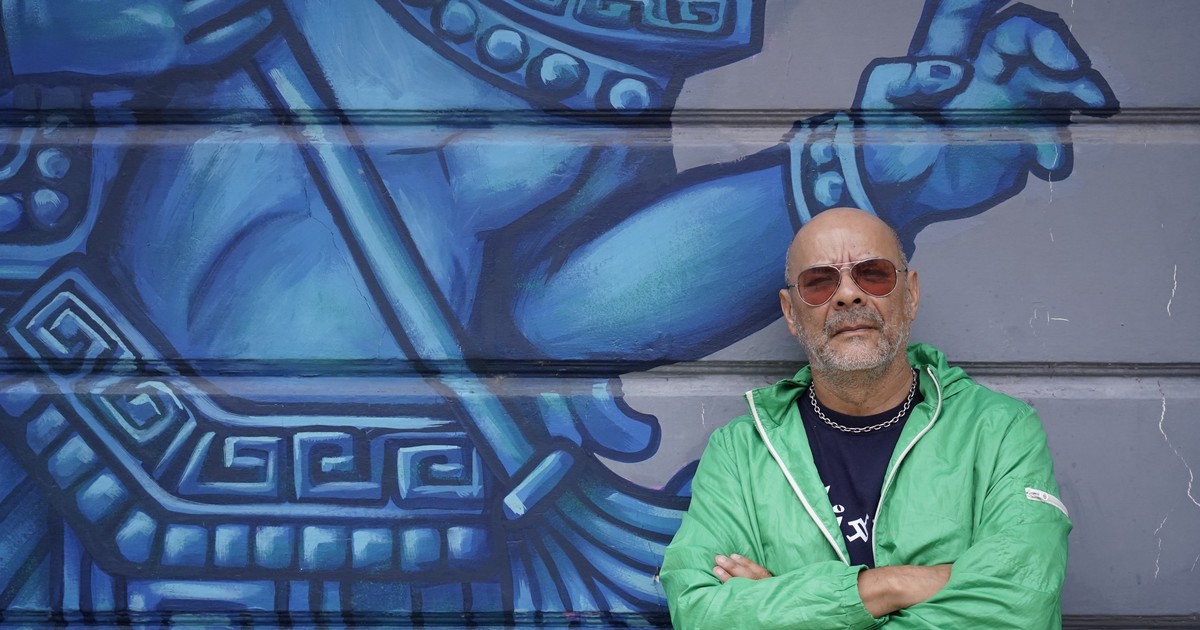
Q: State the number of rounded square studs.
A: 12